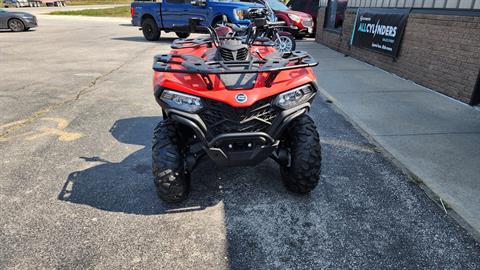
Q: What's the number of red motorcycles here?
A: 1